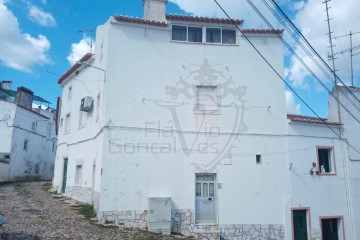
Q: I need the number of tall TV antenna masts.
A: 2